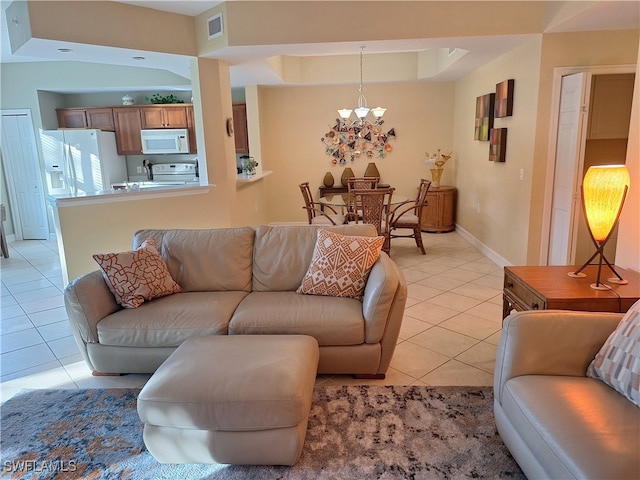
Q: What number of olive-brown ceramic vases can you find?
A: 3